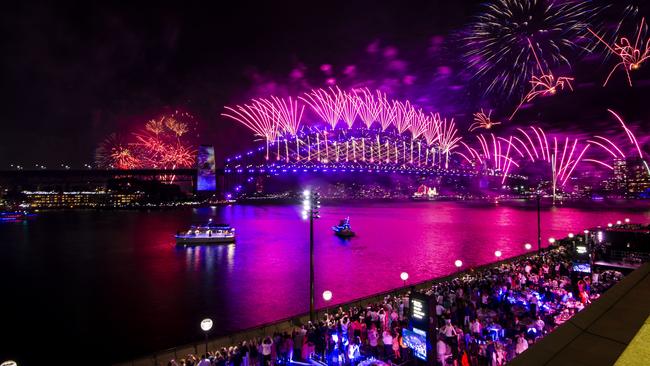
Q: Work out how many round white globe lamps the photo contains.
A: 13